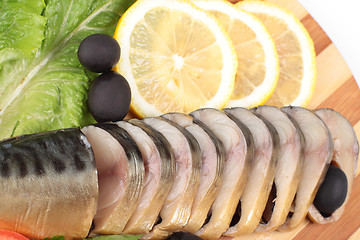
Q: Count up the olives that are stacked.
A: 2